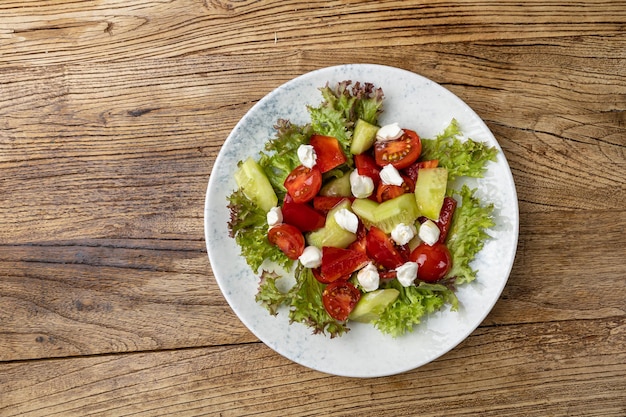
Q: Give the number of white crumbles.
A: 11